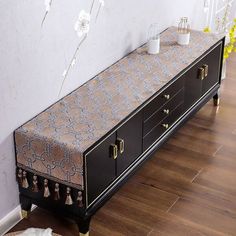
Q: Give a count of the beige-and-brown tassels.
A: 7